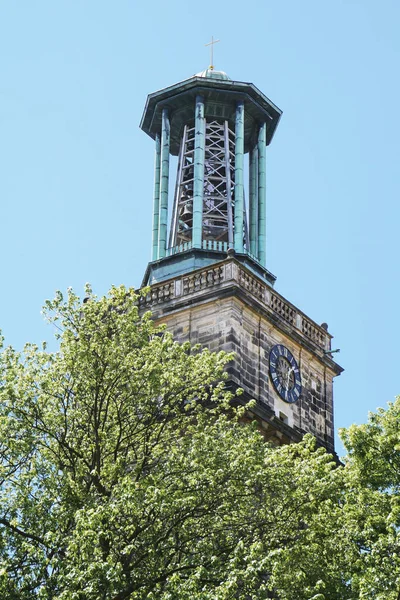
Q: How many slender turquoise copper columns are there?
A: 6